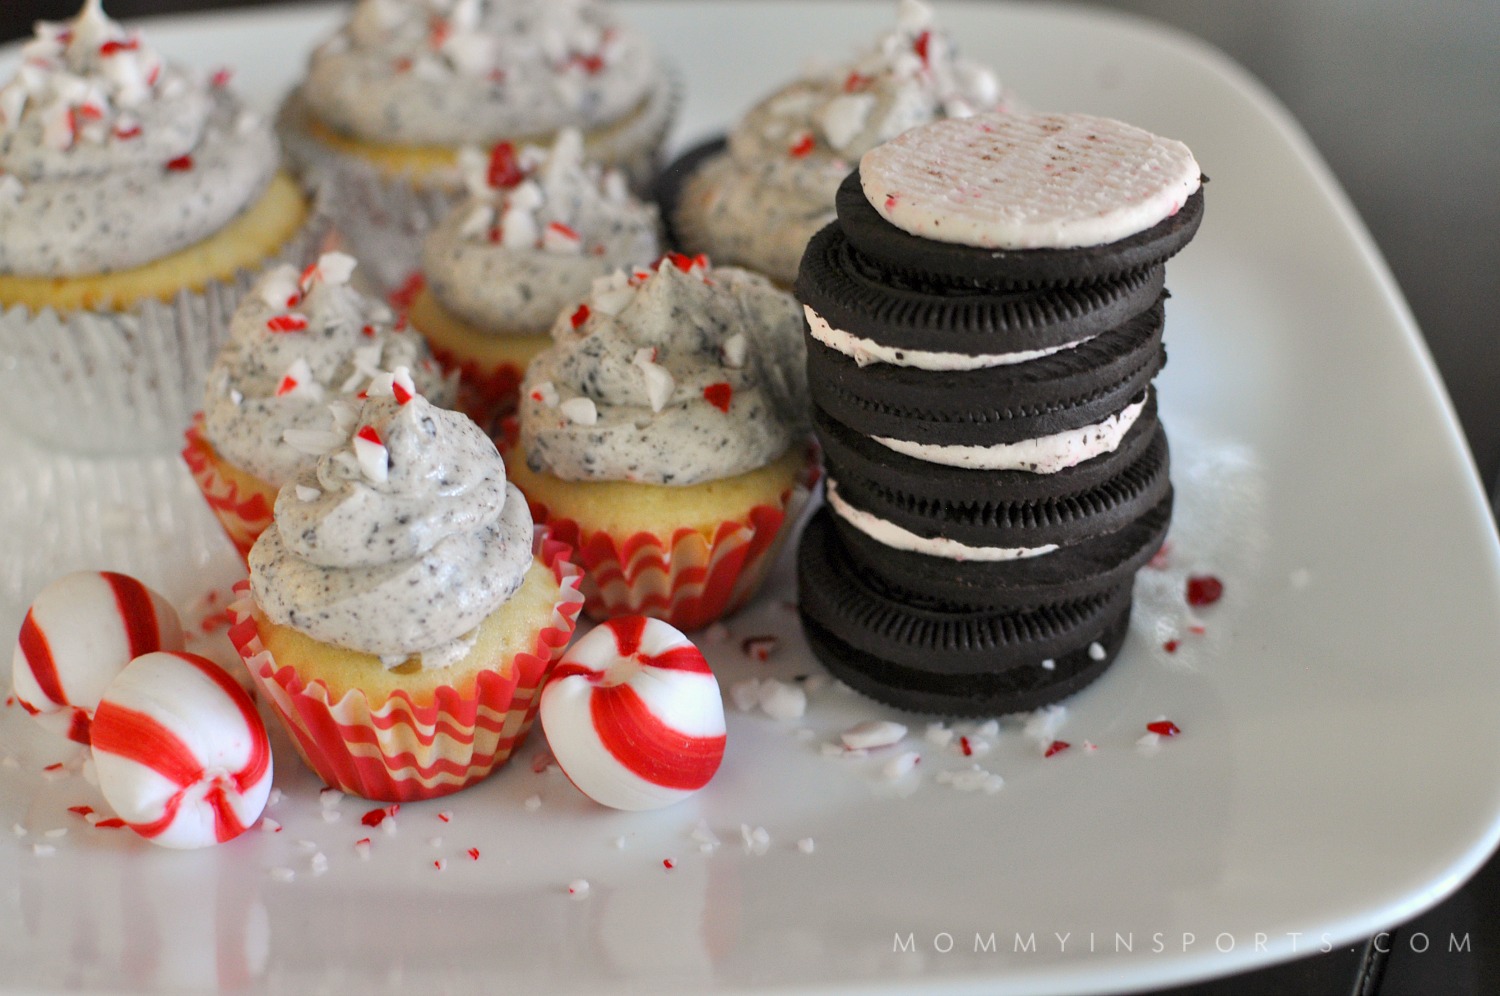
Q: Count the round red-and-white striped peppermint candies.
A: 3